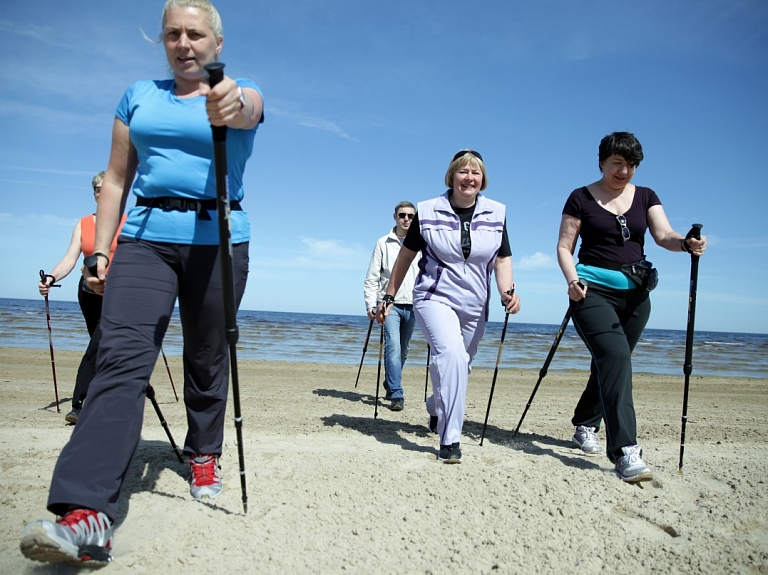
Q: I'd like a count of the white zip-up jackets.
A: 1